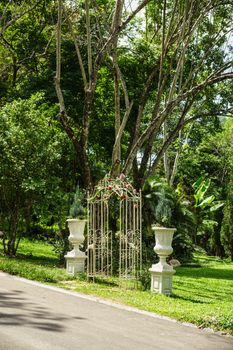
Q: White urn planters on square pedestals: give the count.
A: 2